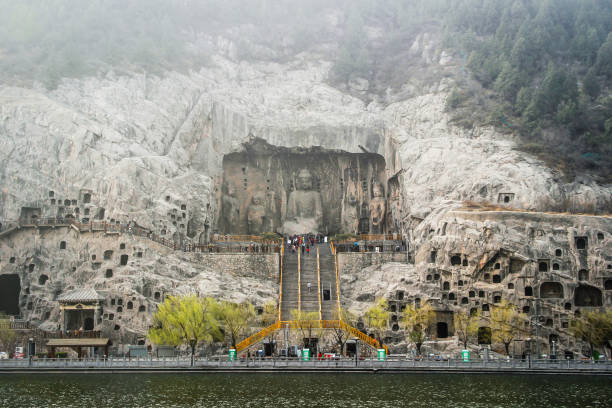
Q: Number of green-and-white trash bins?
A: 4